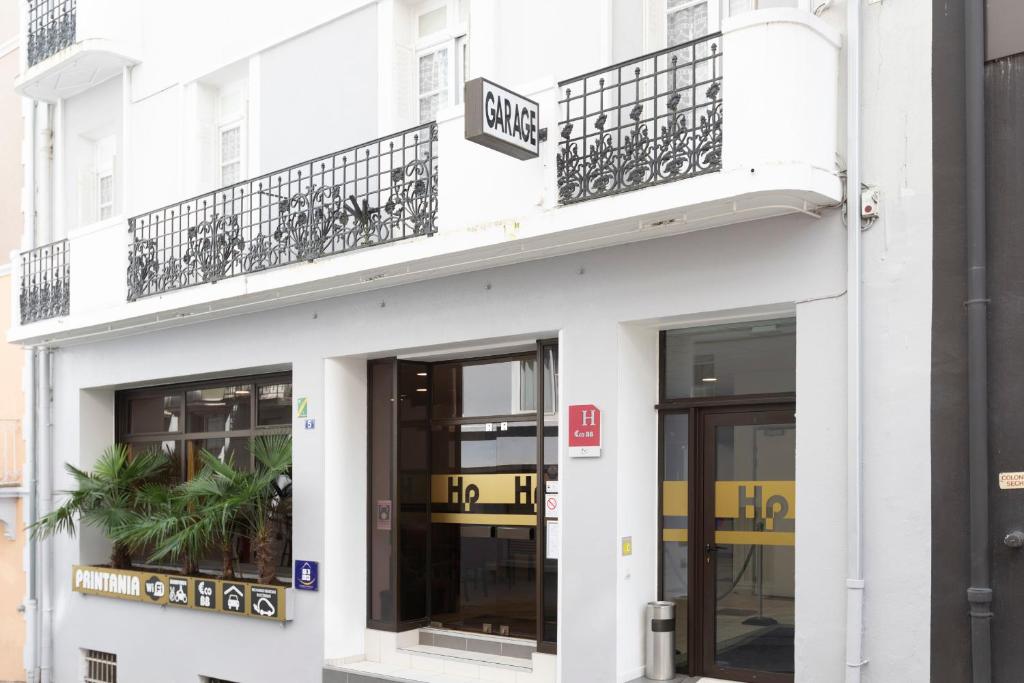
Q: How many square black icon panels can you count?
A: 4